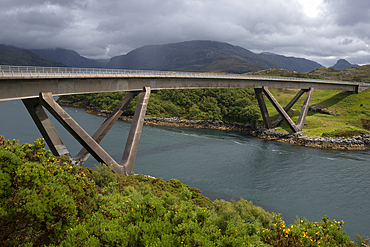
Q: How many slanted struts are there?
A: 8